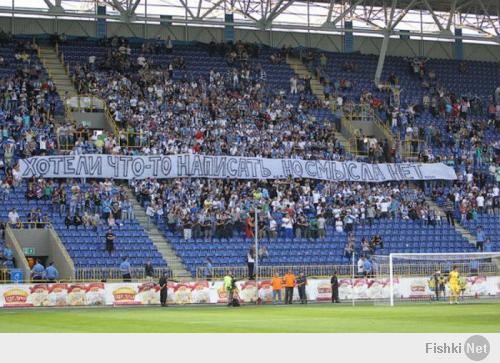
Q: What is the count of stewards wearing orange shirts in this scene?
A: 2